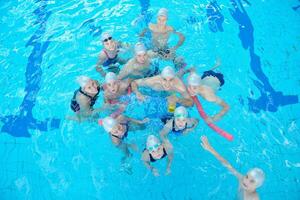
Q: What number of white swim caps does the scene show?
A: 11